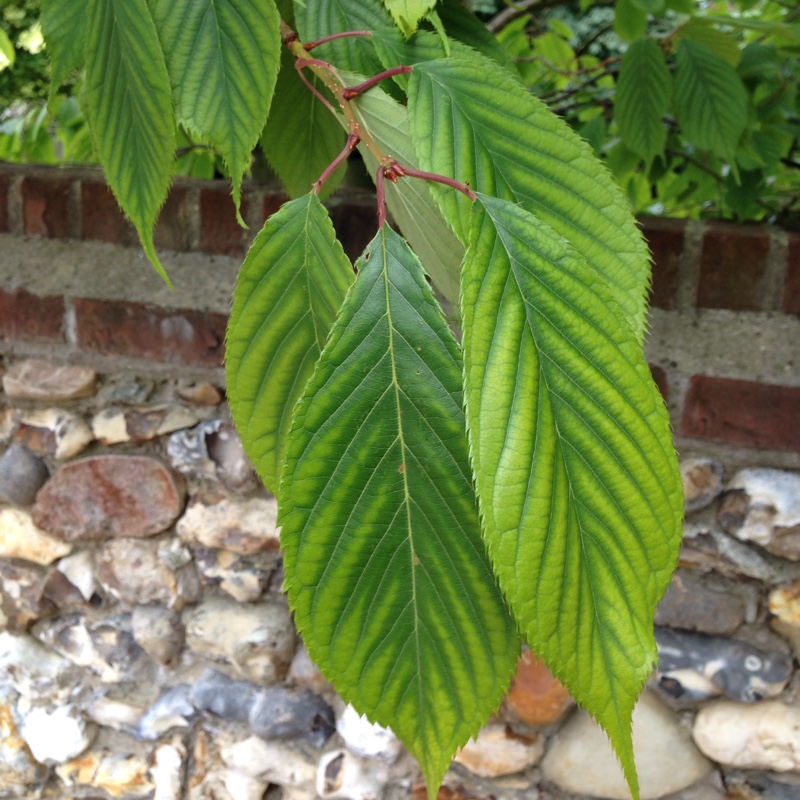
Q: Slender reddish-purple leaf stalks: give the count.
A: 7